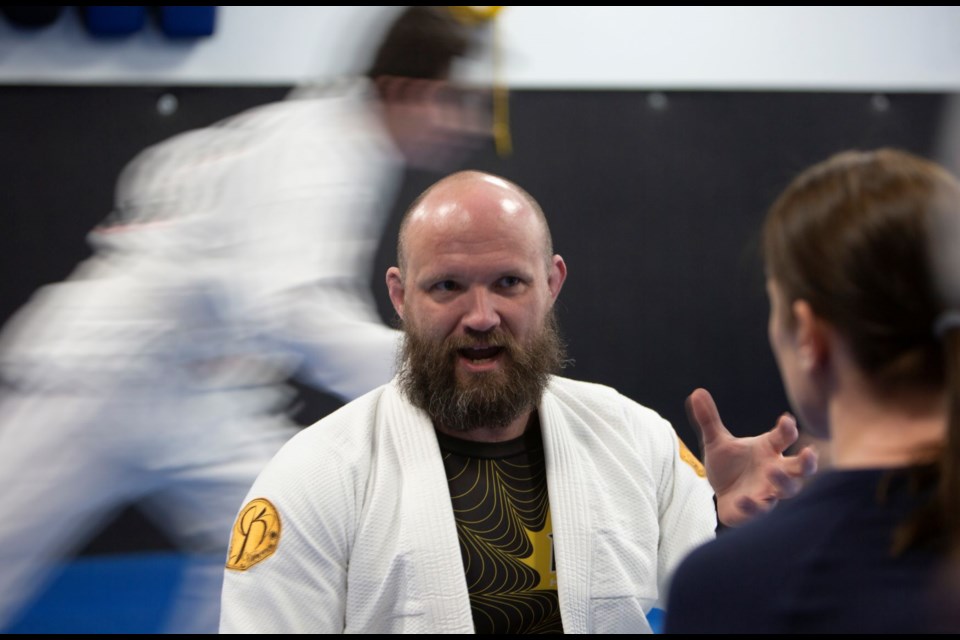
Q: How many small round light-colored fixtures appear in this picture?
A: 3